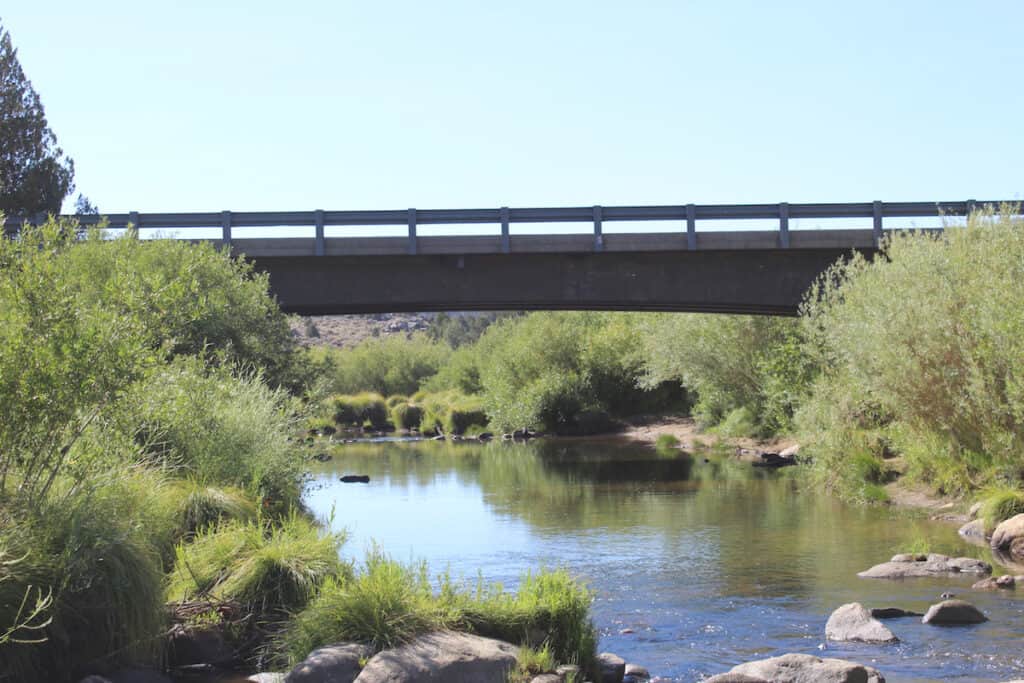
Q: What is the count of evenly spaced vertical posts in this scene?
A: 10